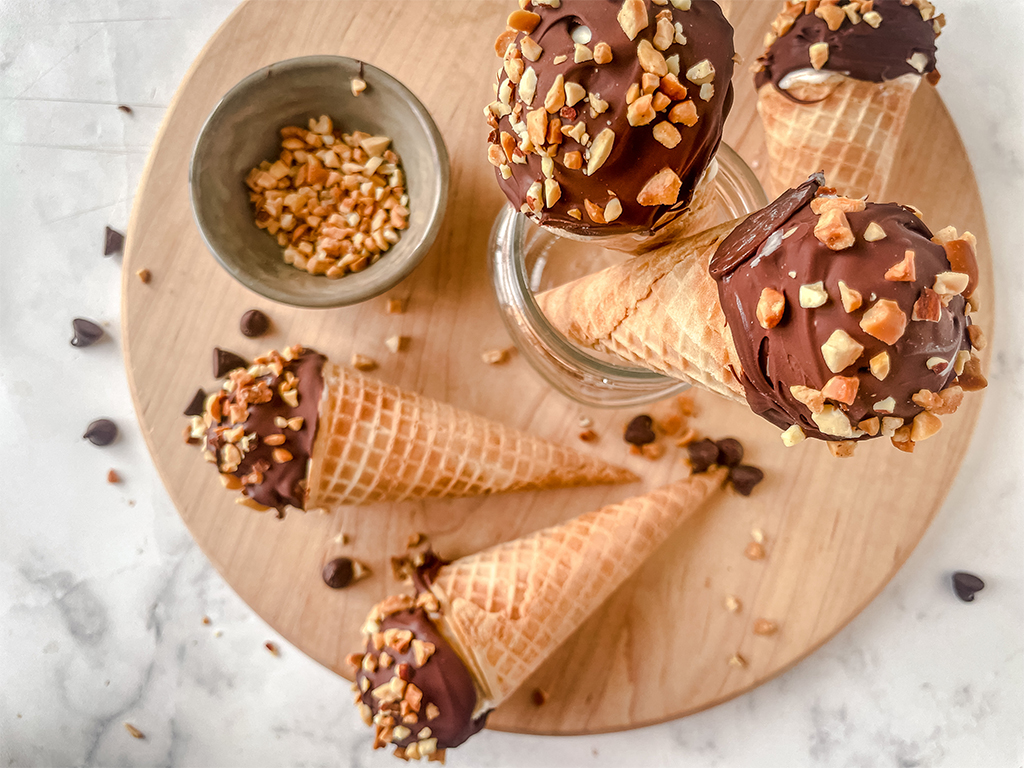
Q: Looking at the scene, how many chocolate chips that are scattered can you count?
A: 12